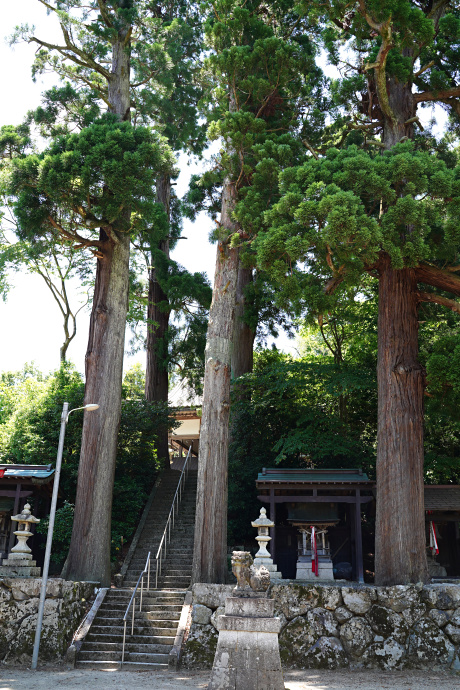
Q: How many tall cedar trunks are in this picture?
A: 5